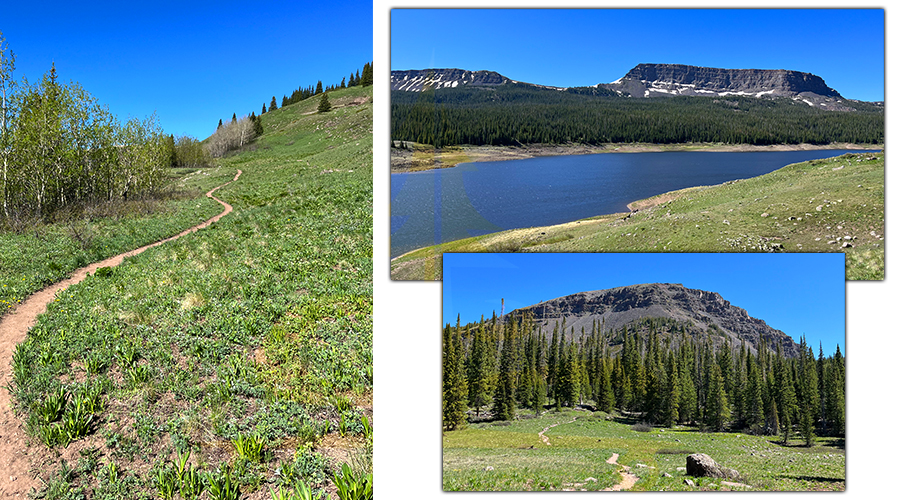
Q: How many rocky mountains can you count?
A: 3